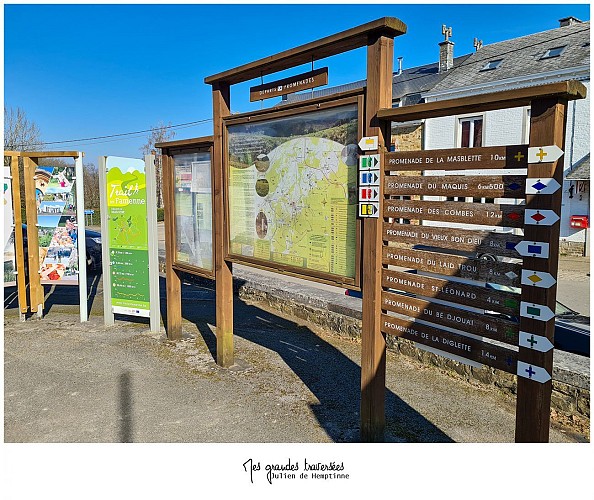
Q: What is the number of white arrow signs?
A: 9